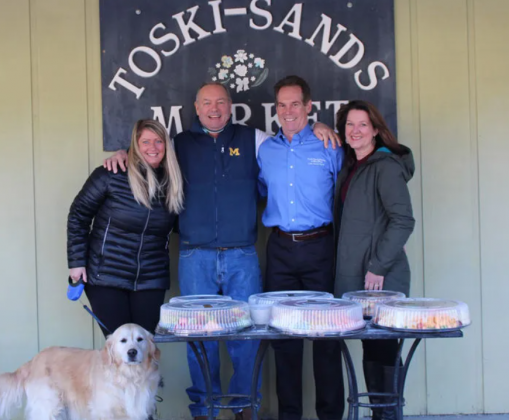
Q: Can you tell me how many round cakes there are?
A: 6